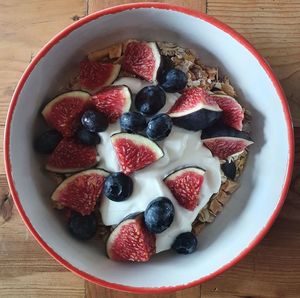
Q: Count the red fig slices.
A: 12